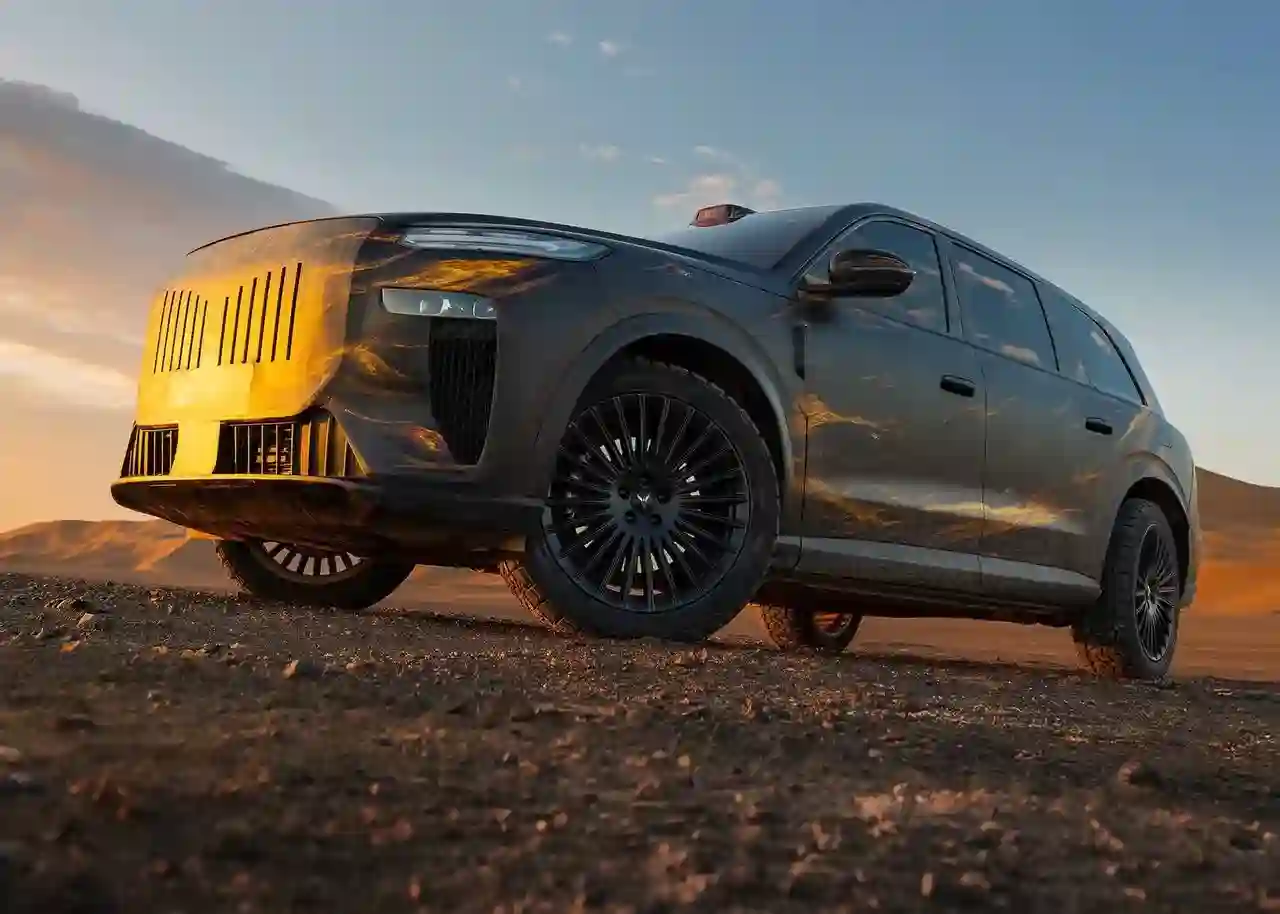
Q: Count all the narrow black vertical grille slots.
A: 12